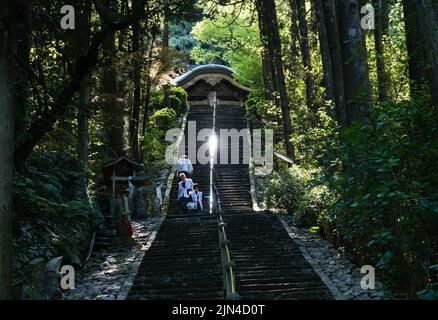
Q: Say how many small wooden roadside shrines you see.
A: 1